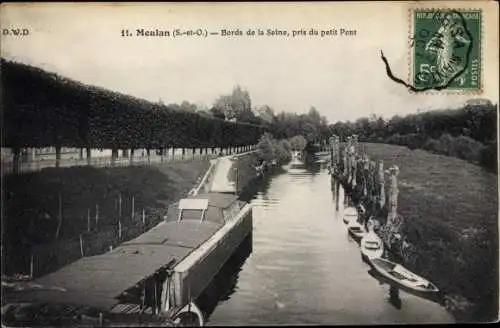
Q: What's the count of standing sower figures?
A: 1